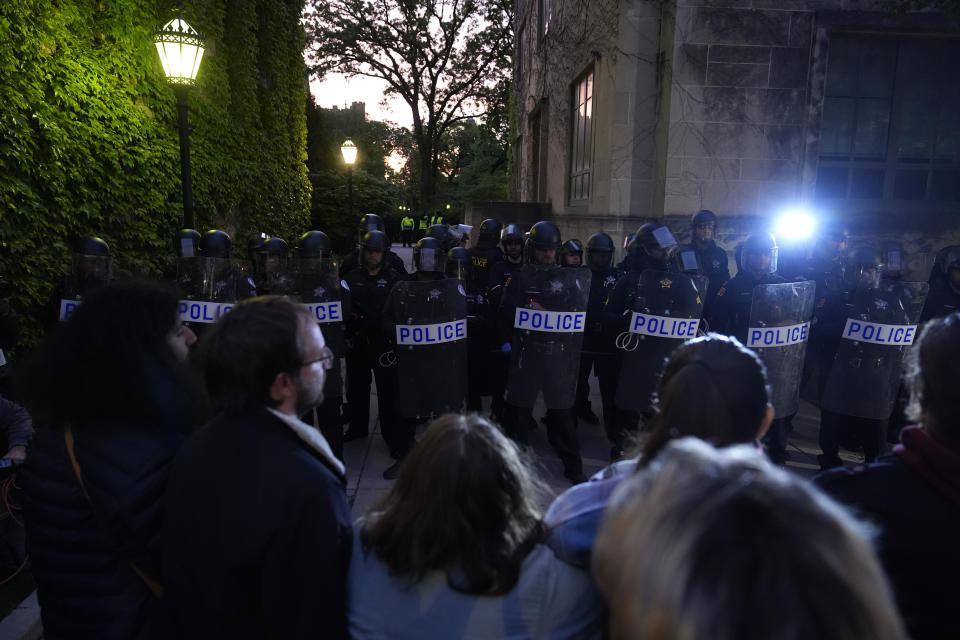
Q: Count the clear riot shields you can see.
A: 8